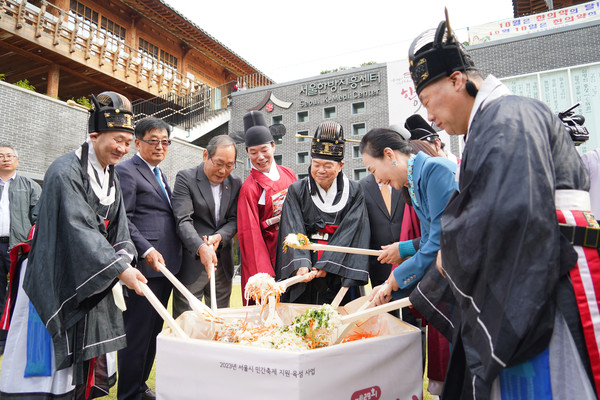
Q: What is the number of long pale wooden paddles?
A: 9